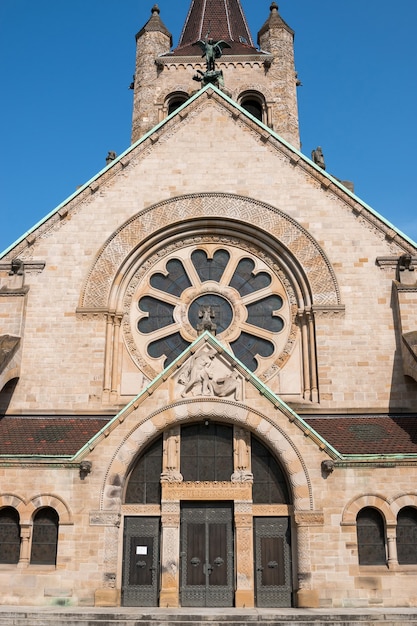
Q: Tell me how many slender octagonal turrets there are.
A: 2